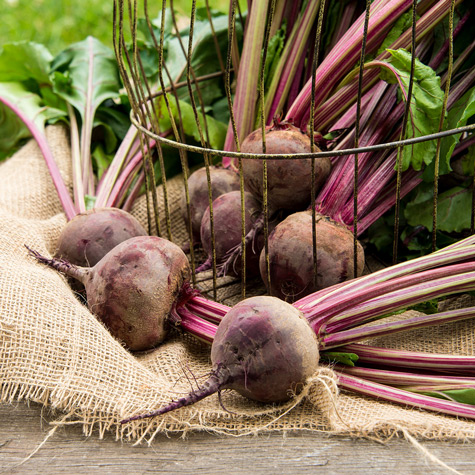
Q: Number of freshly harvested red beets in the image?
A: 7